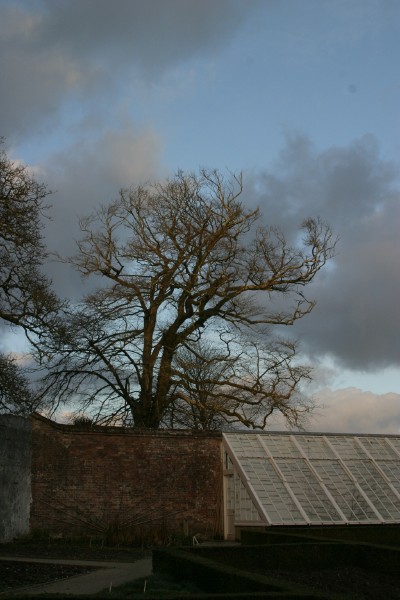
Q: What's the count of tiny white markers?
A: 2